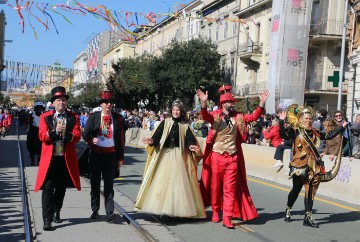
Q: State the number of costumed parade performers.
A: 5